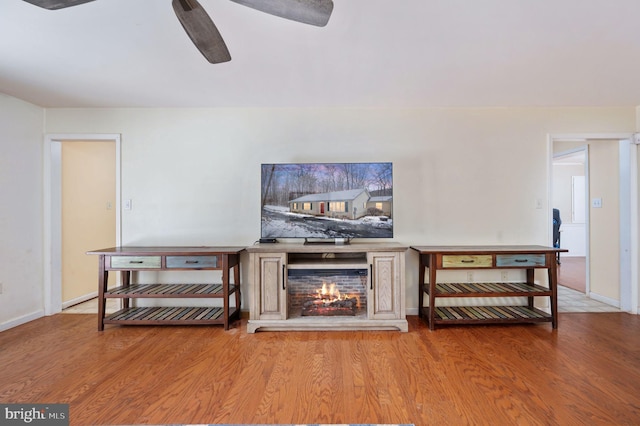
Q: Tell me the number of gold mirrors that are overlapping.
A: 0